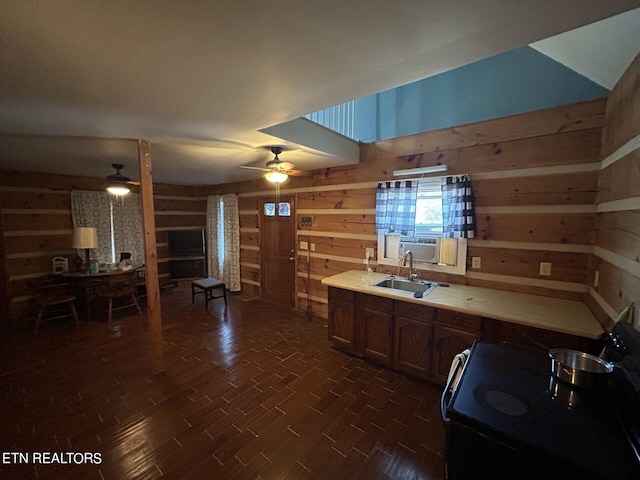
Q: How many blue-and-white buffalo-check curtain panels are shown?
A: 2